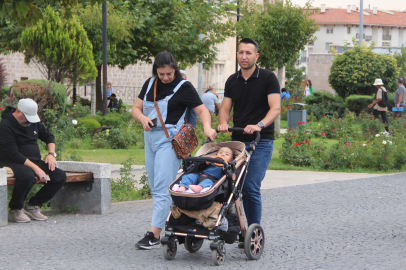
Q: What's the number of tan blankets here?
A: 1